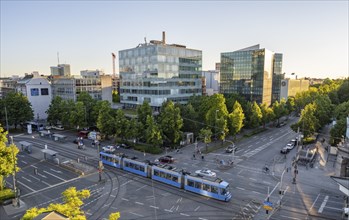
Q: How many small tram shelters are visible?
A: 4